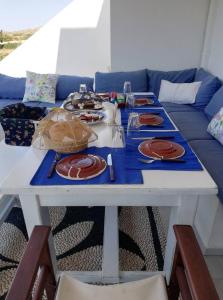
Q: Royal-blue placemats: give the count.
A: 4